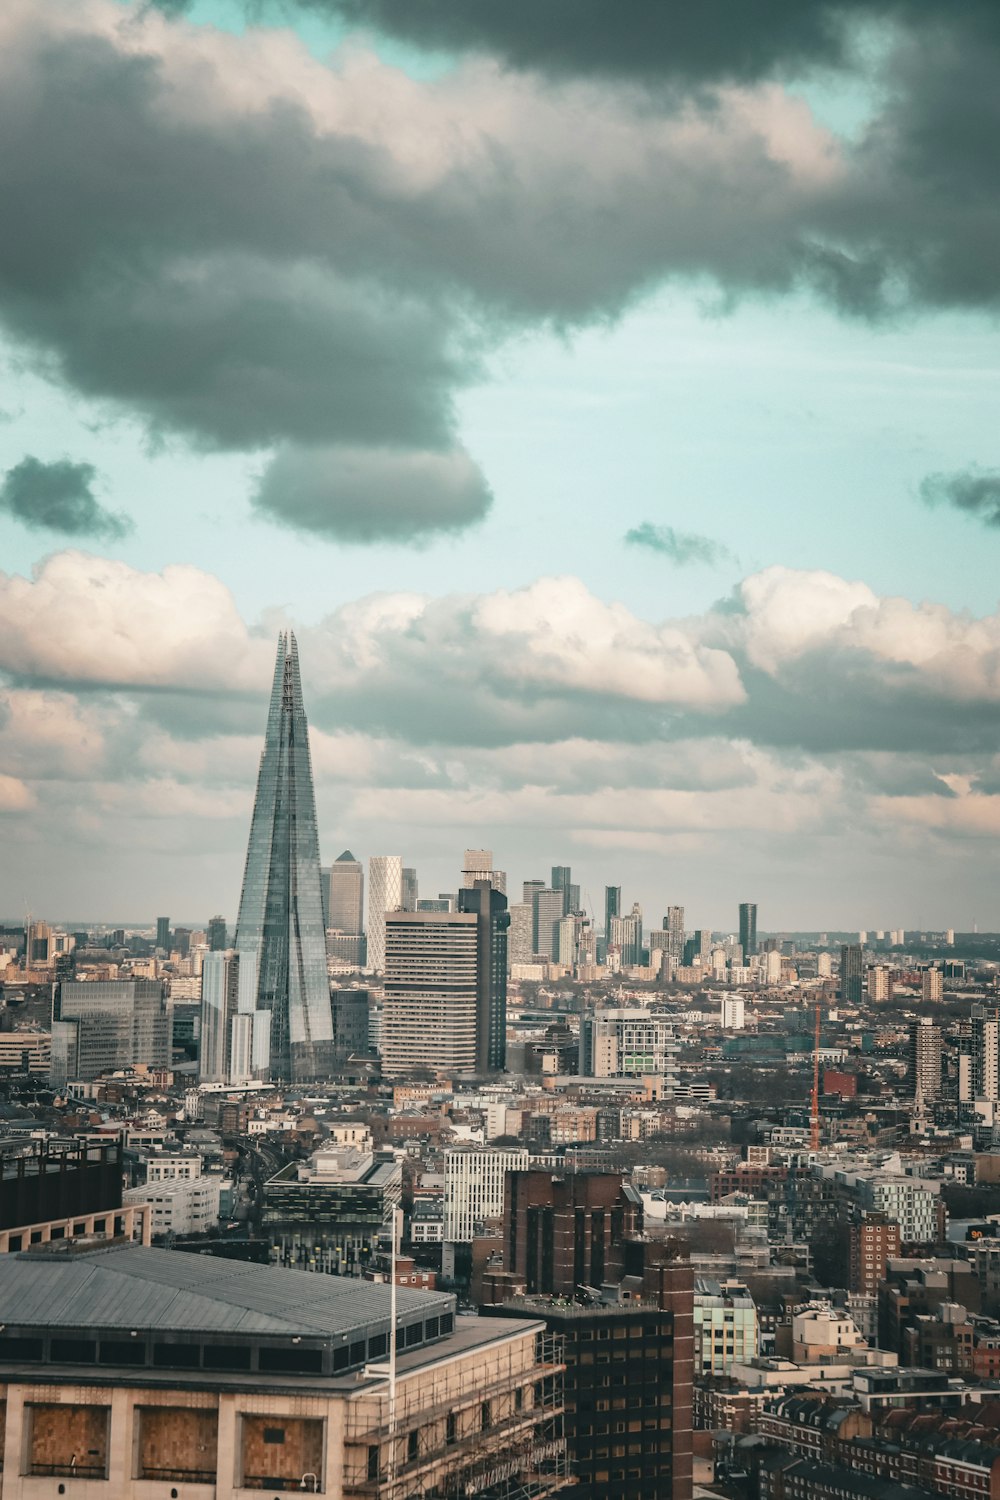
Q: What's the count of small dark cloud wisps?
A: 3